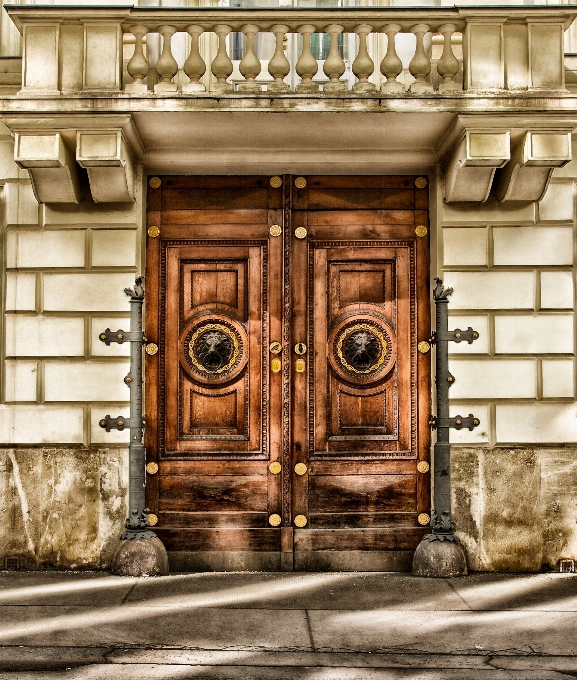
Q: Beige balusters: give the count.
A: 12